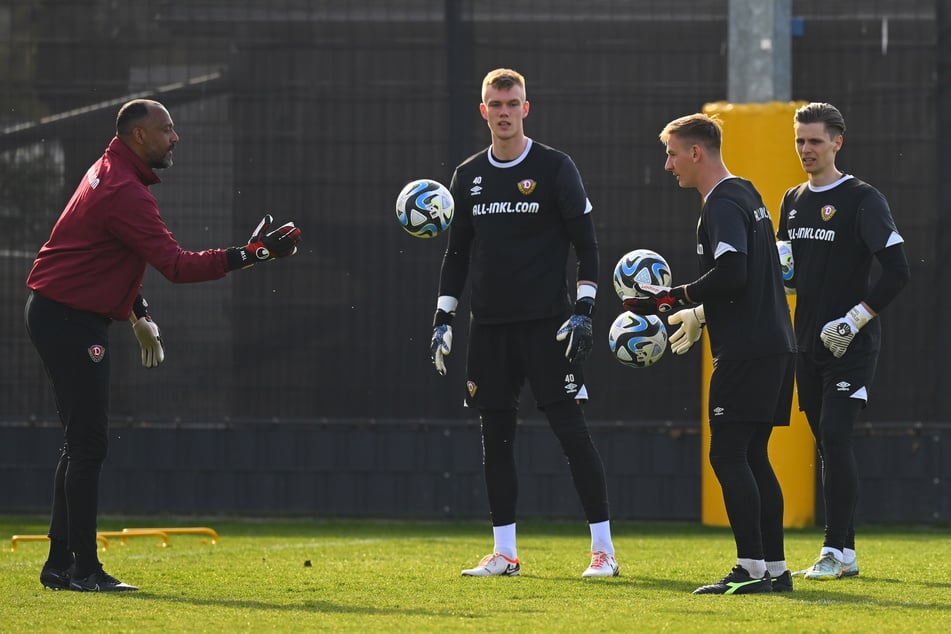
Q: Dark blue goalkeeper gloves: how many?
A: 2